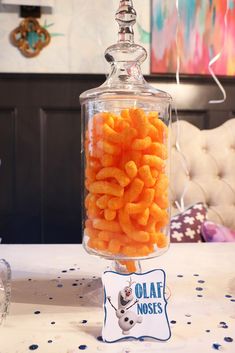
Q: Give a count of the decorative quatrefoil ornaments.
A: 1